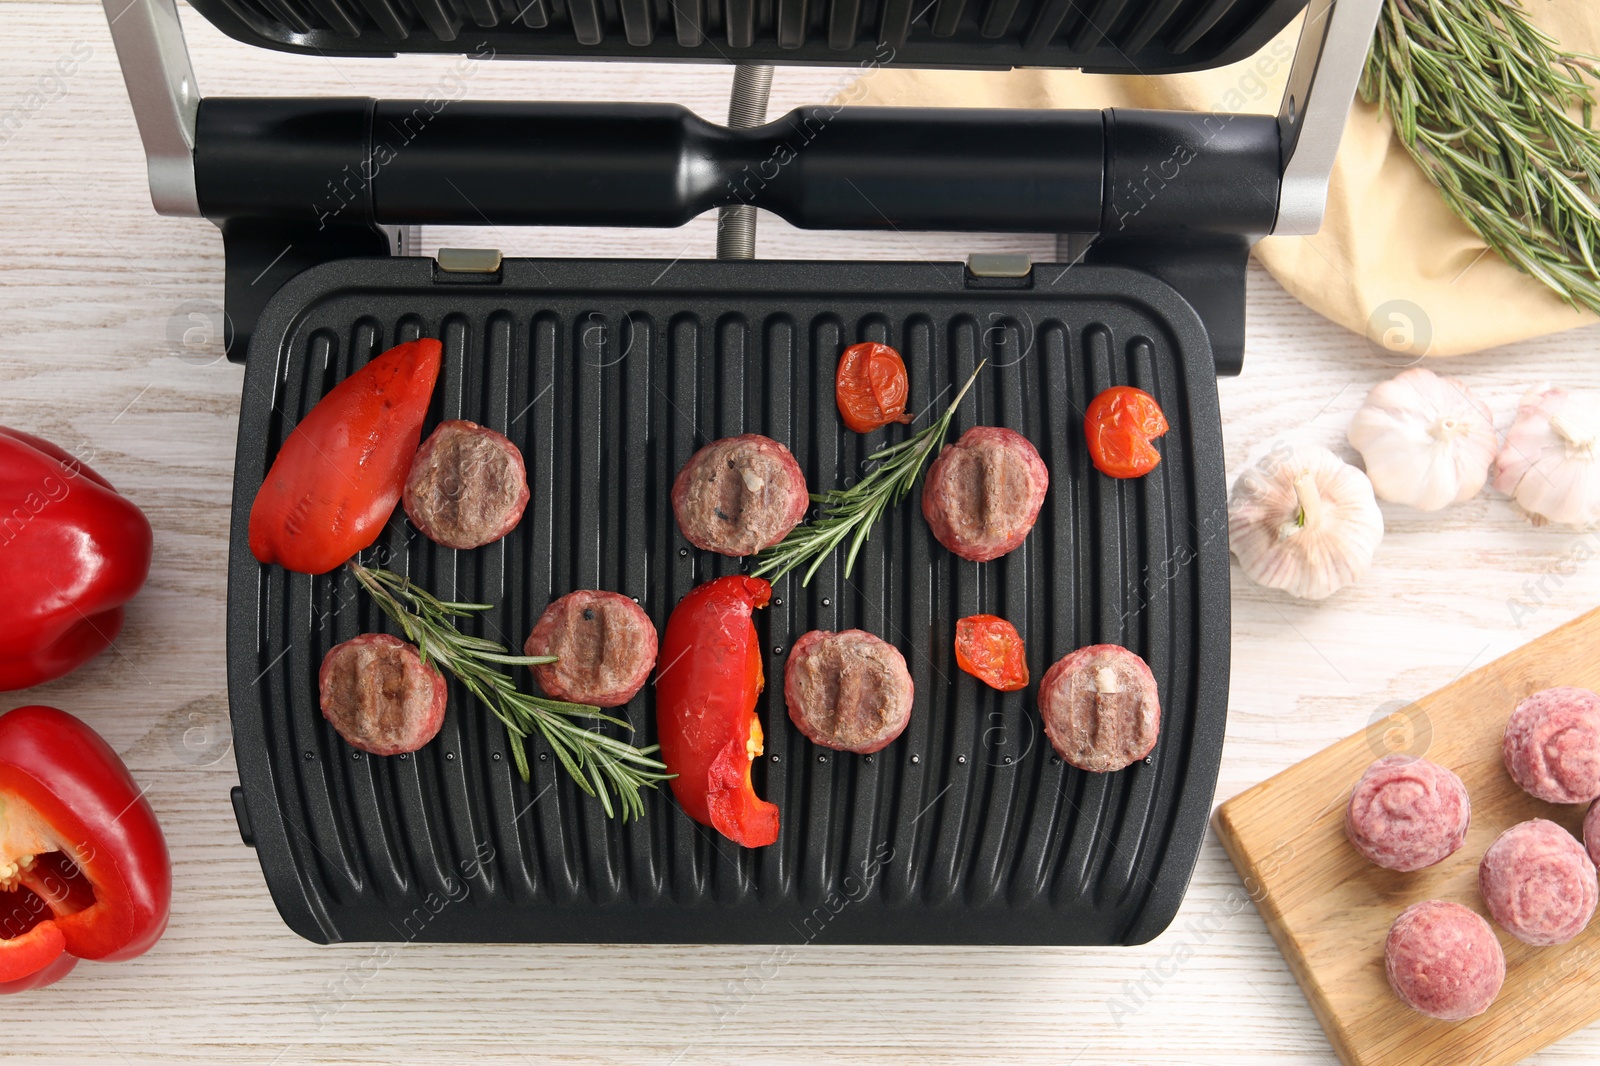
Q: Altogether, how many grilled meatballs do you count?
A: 7